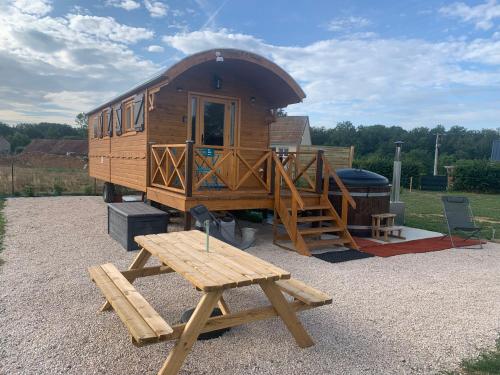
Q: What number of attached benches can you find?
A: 2